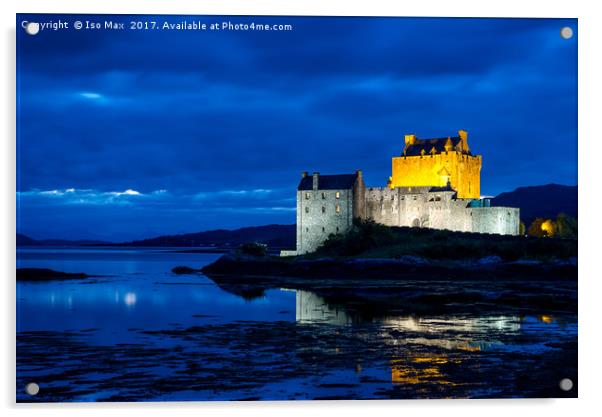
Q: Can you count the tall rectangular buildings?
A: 2